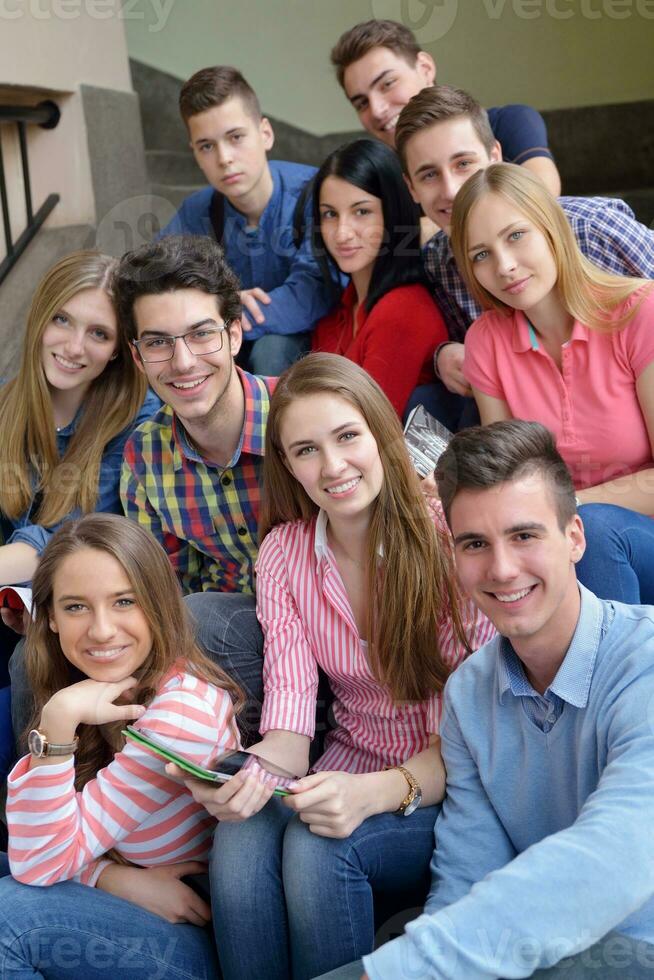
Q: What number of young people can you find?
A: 10